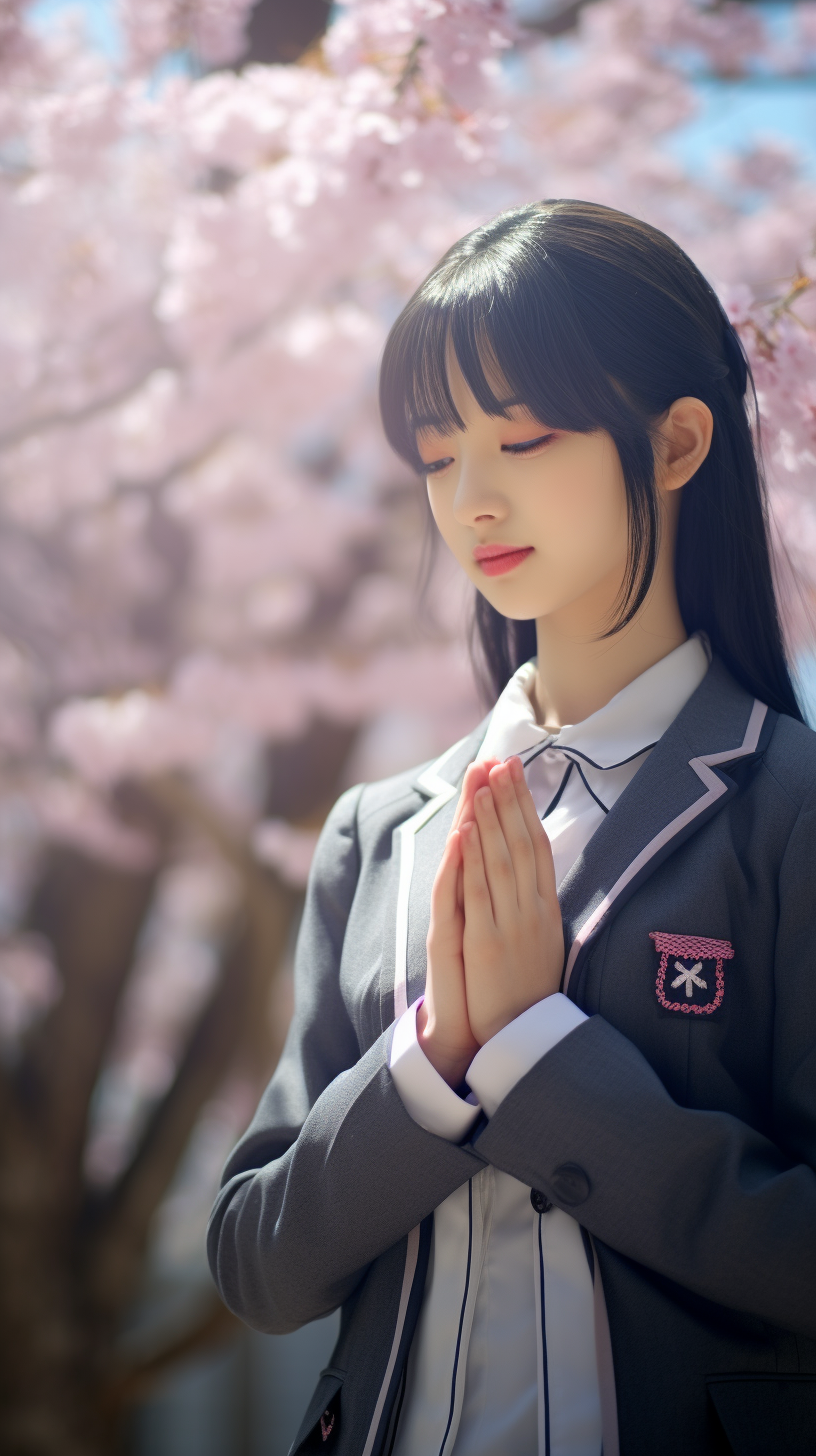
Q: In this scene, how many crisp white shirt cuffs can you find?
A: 2